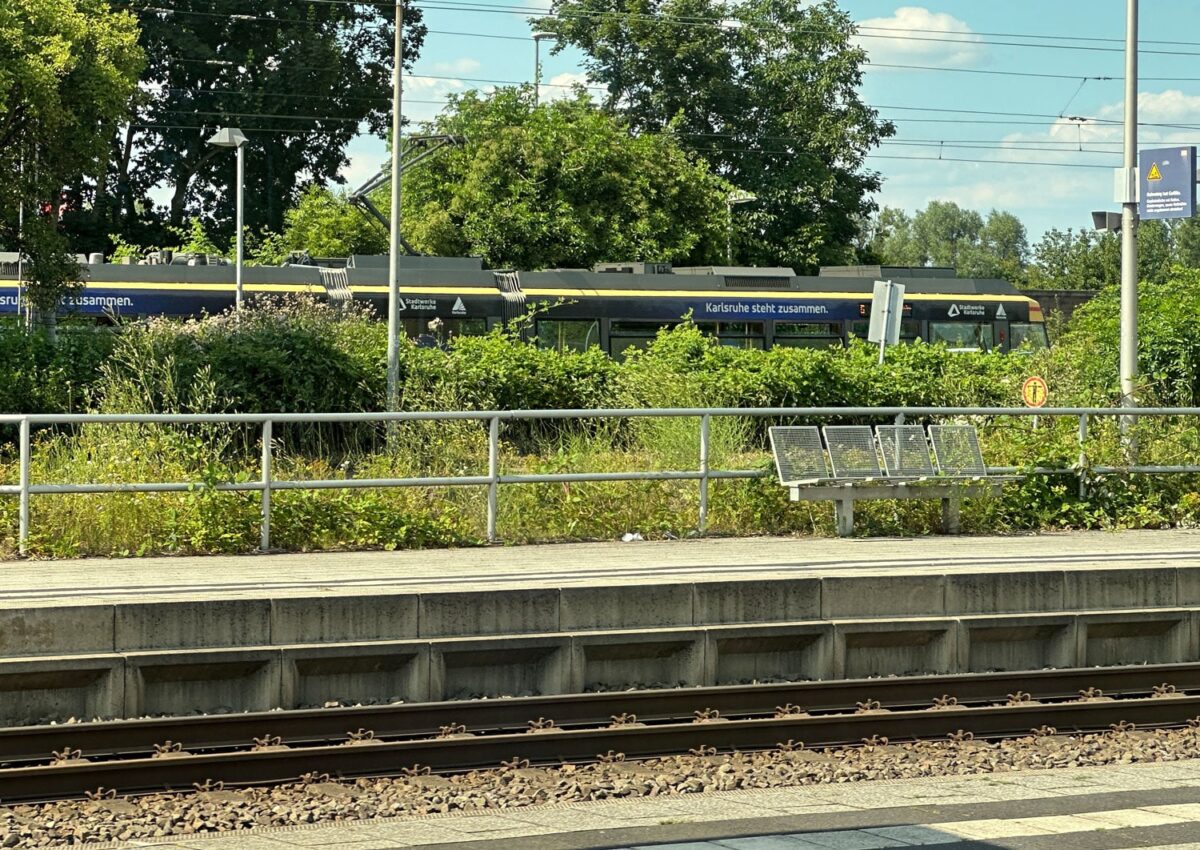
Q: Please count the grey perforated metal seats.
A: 4